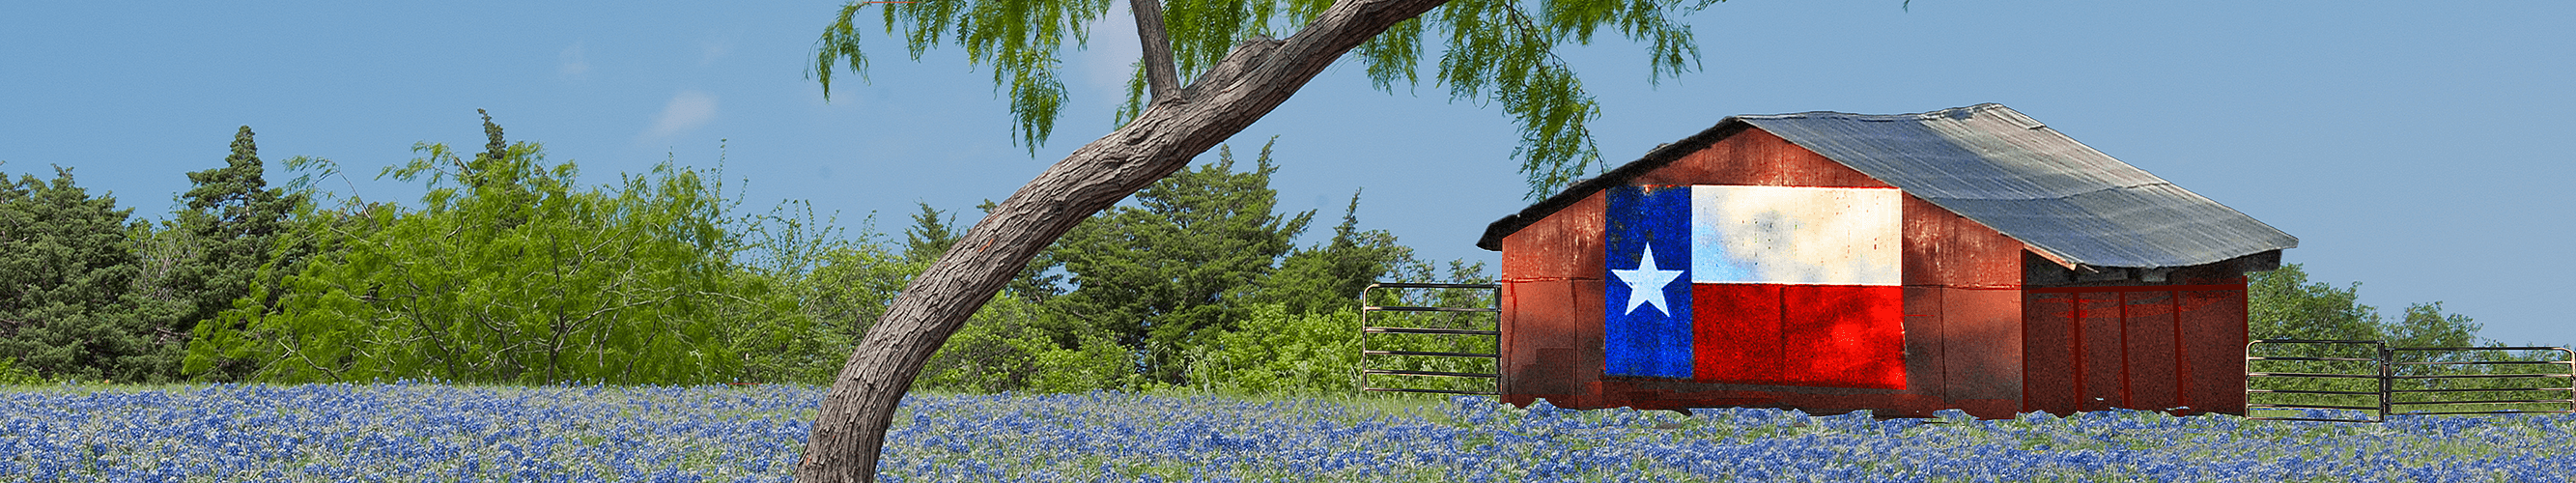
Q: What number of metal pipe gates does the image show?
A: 3